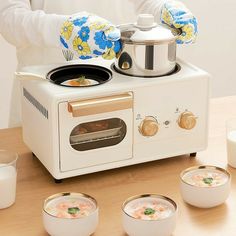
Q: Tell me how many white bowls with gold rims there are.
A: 3